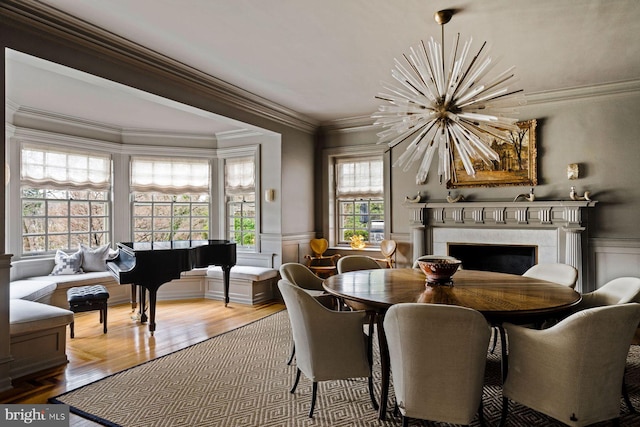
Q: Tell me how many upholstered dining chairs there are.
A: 8